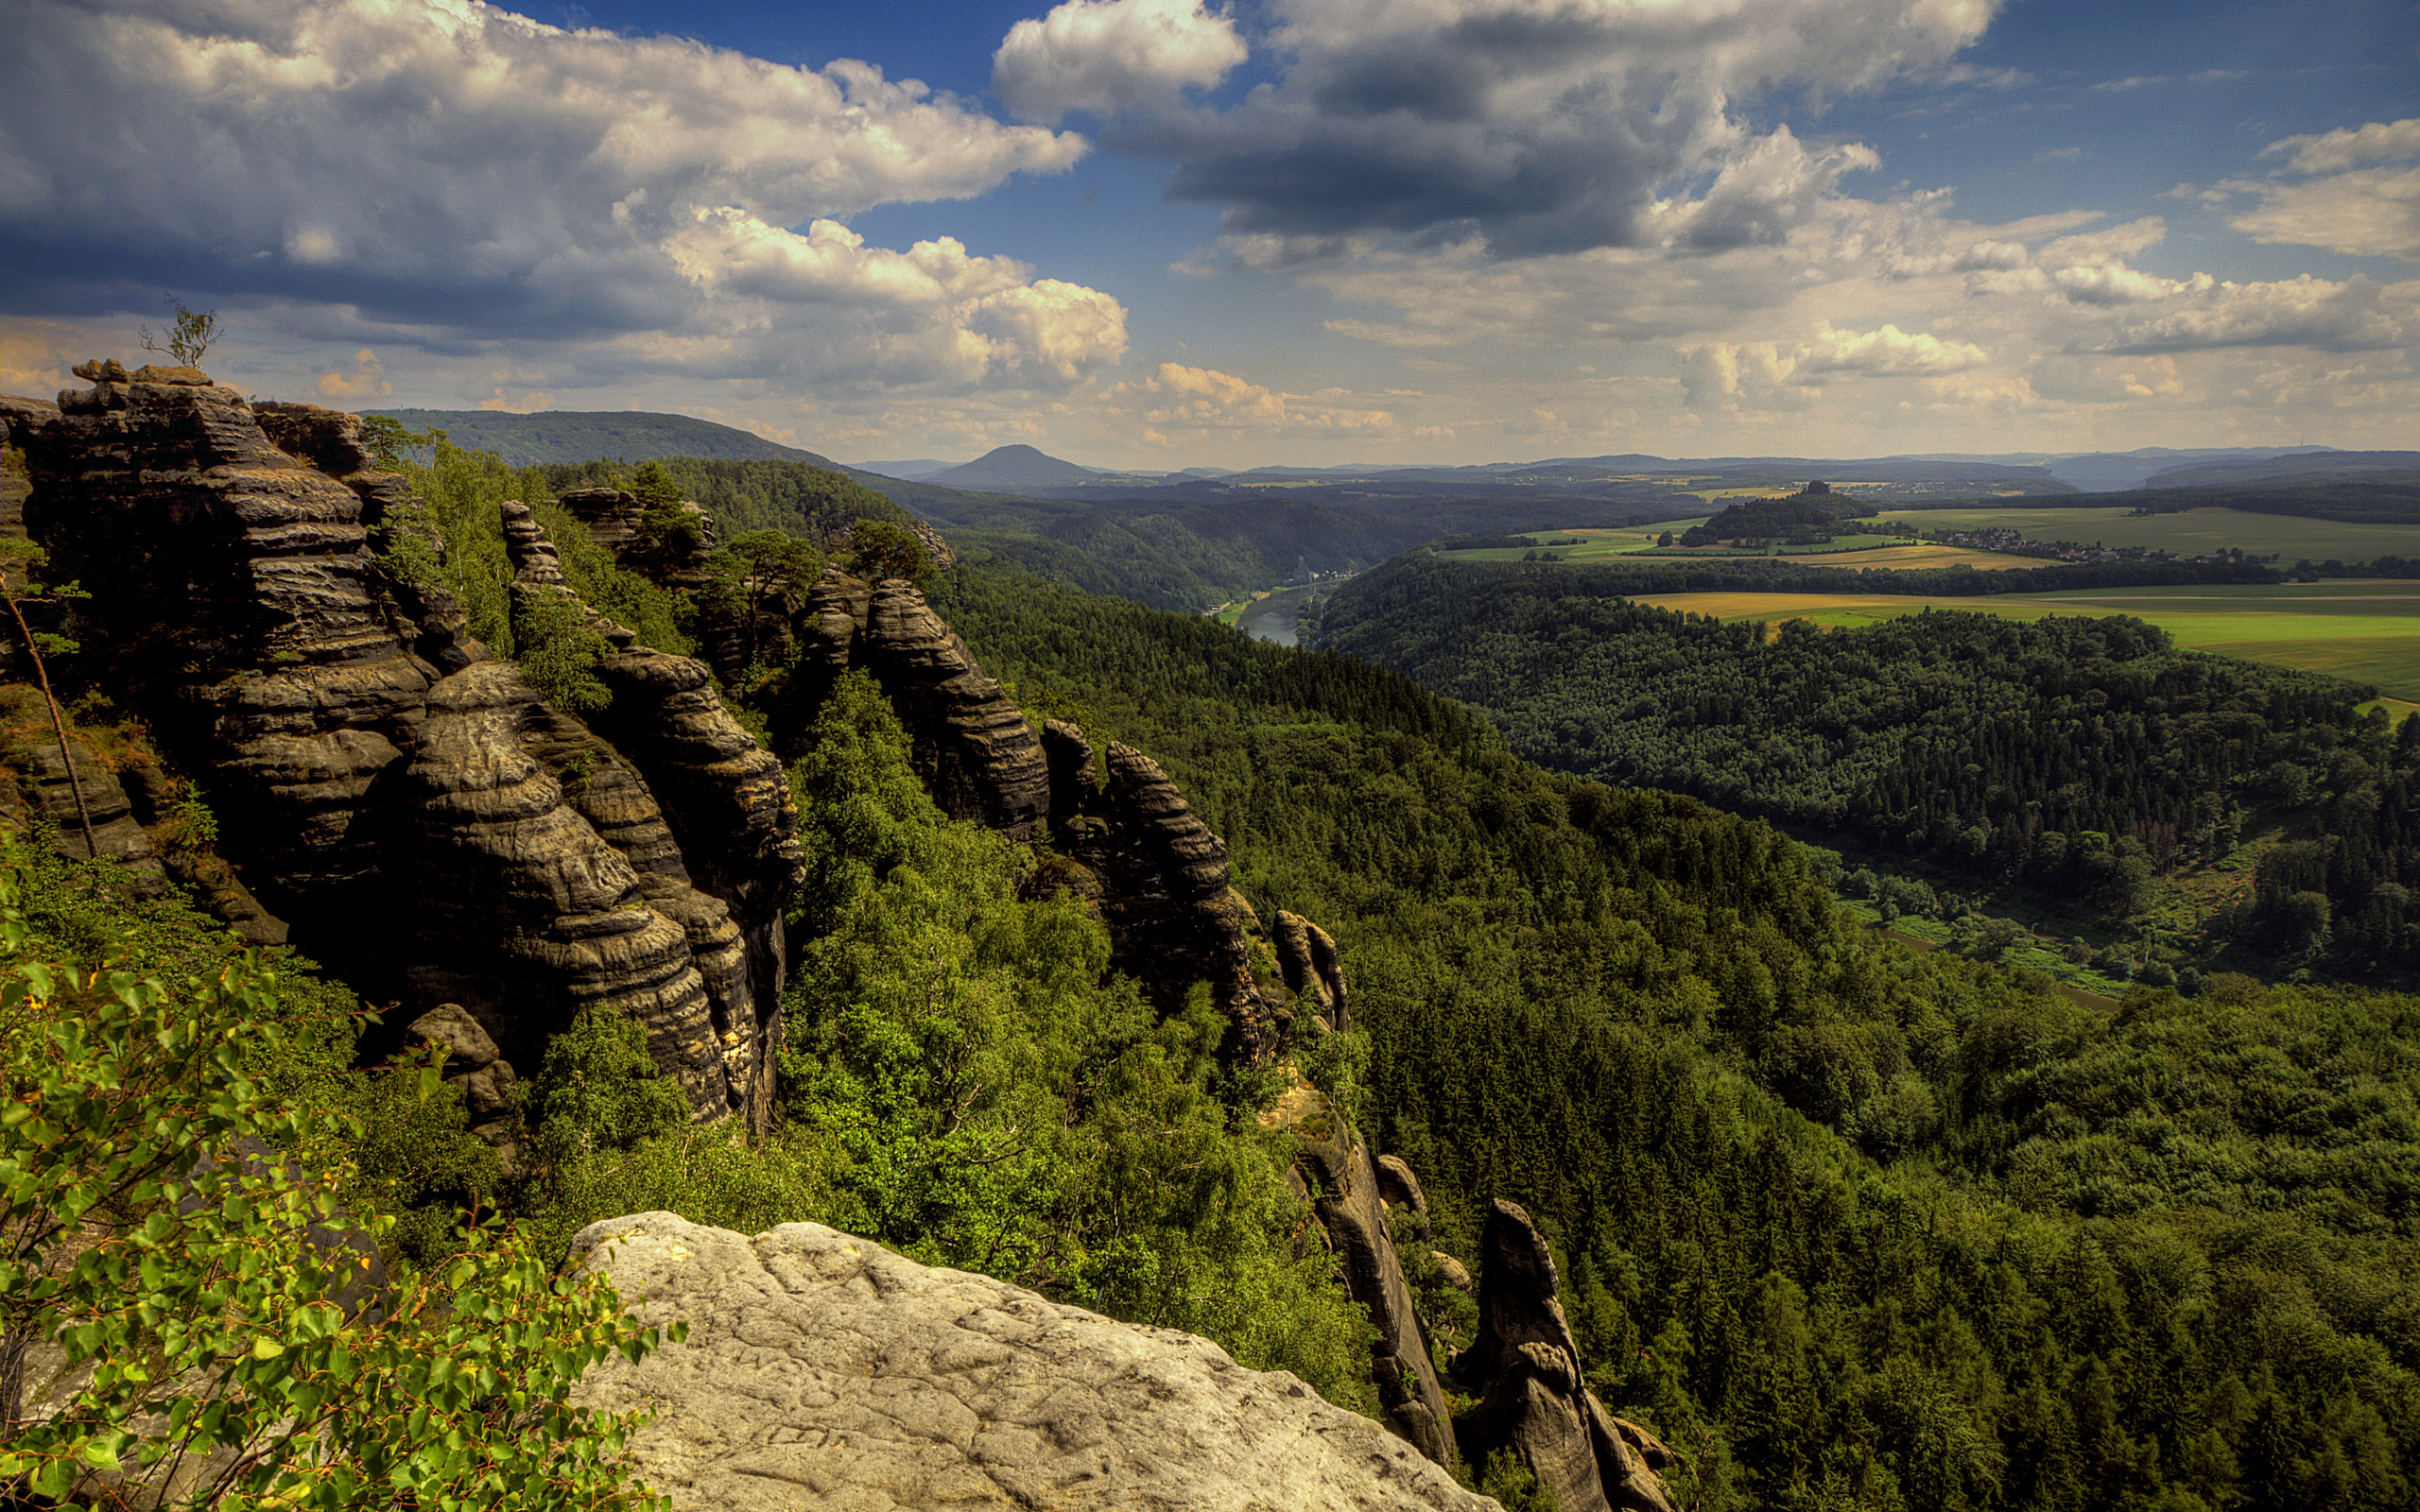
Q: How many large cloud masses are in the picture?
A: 2